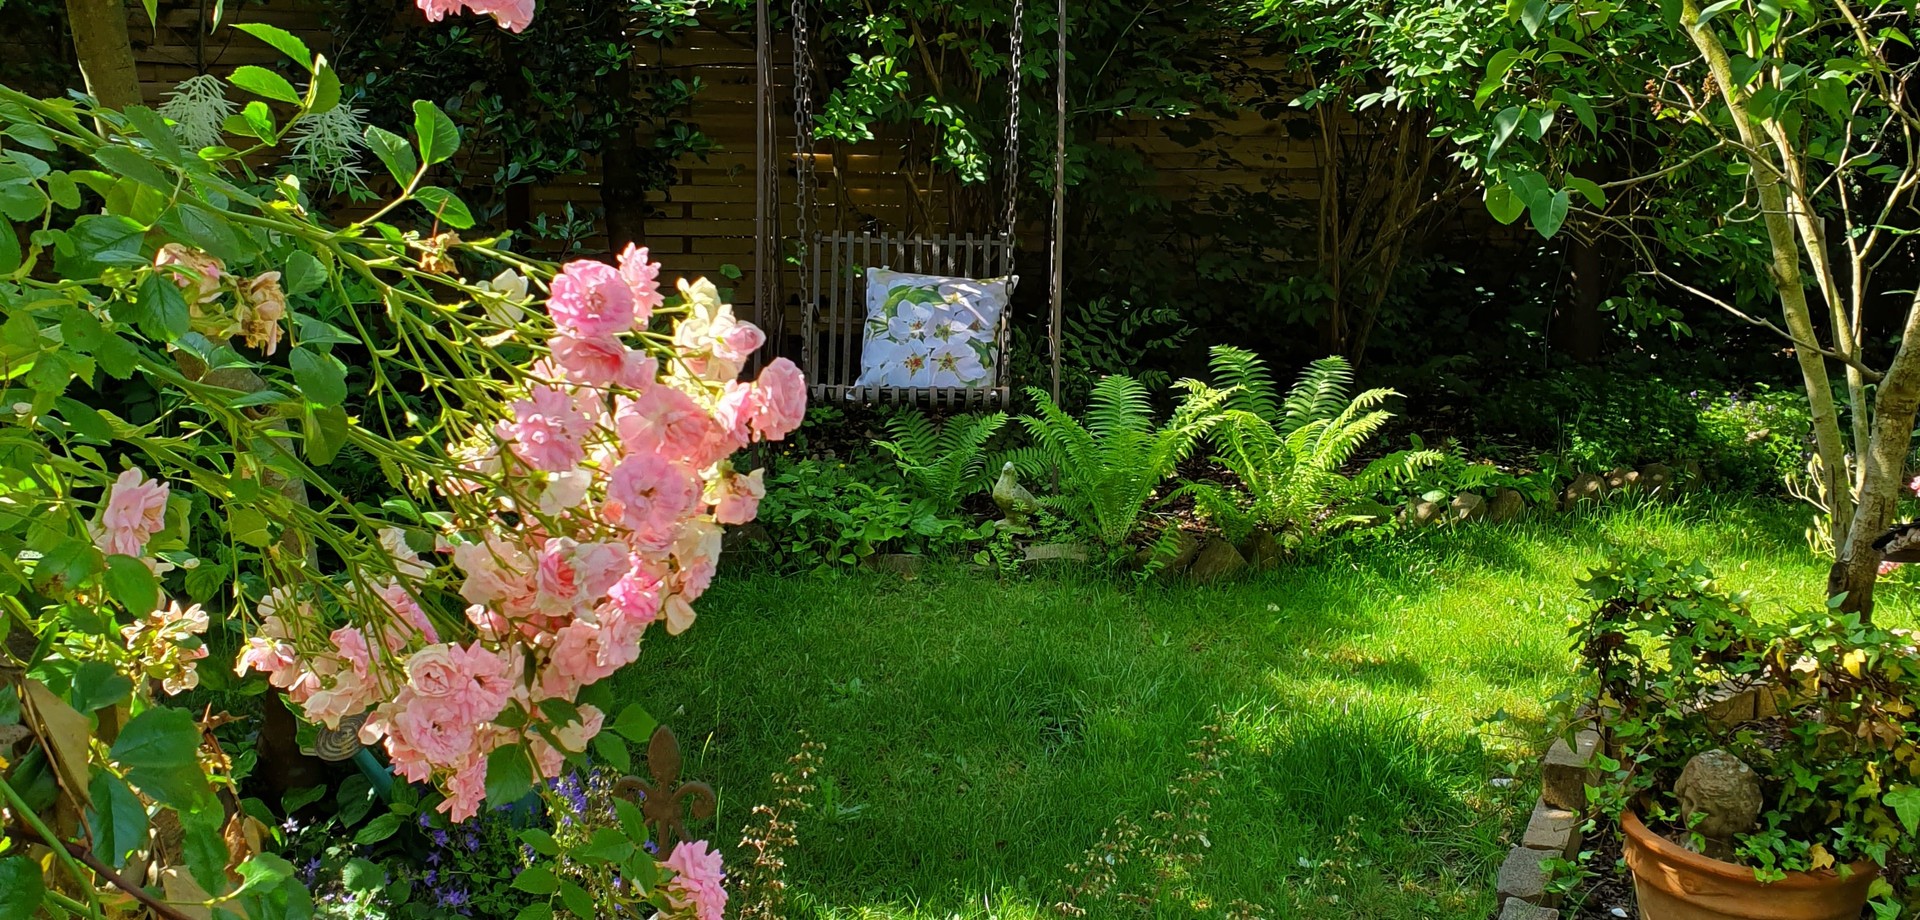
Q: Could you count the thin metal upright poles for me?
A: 2